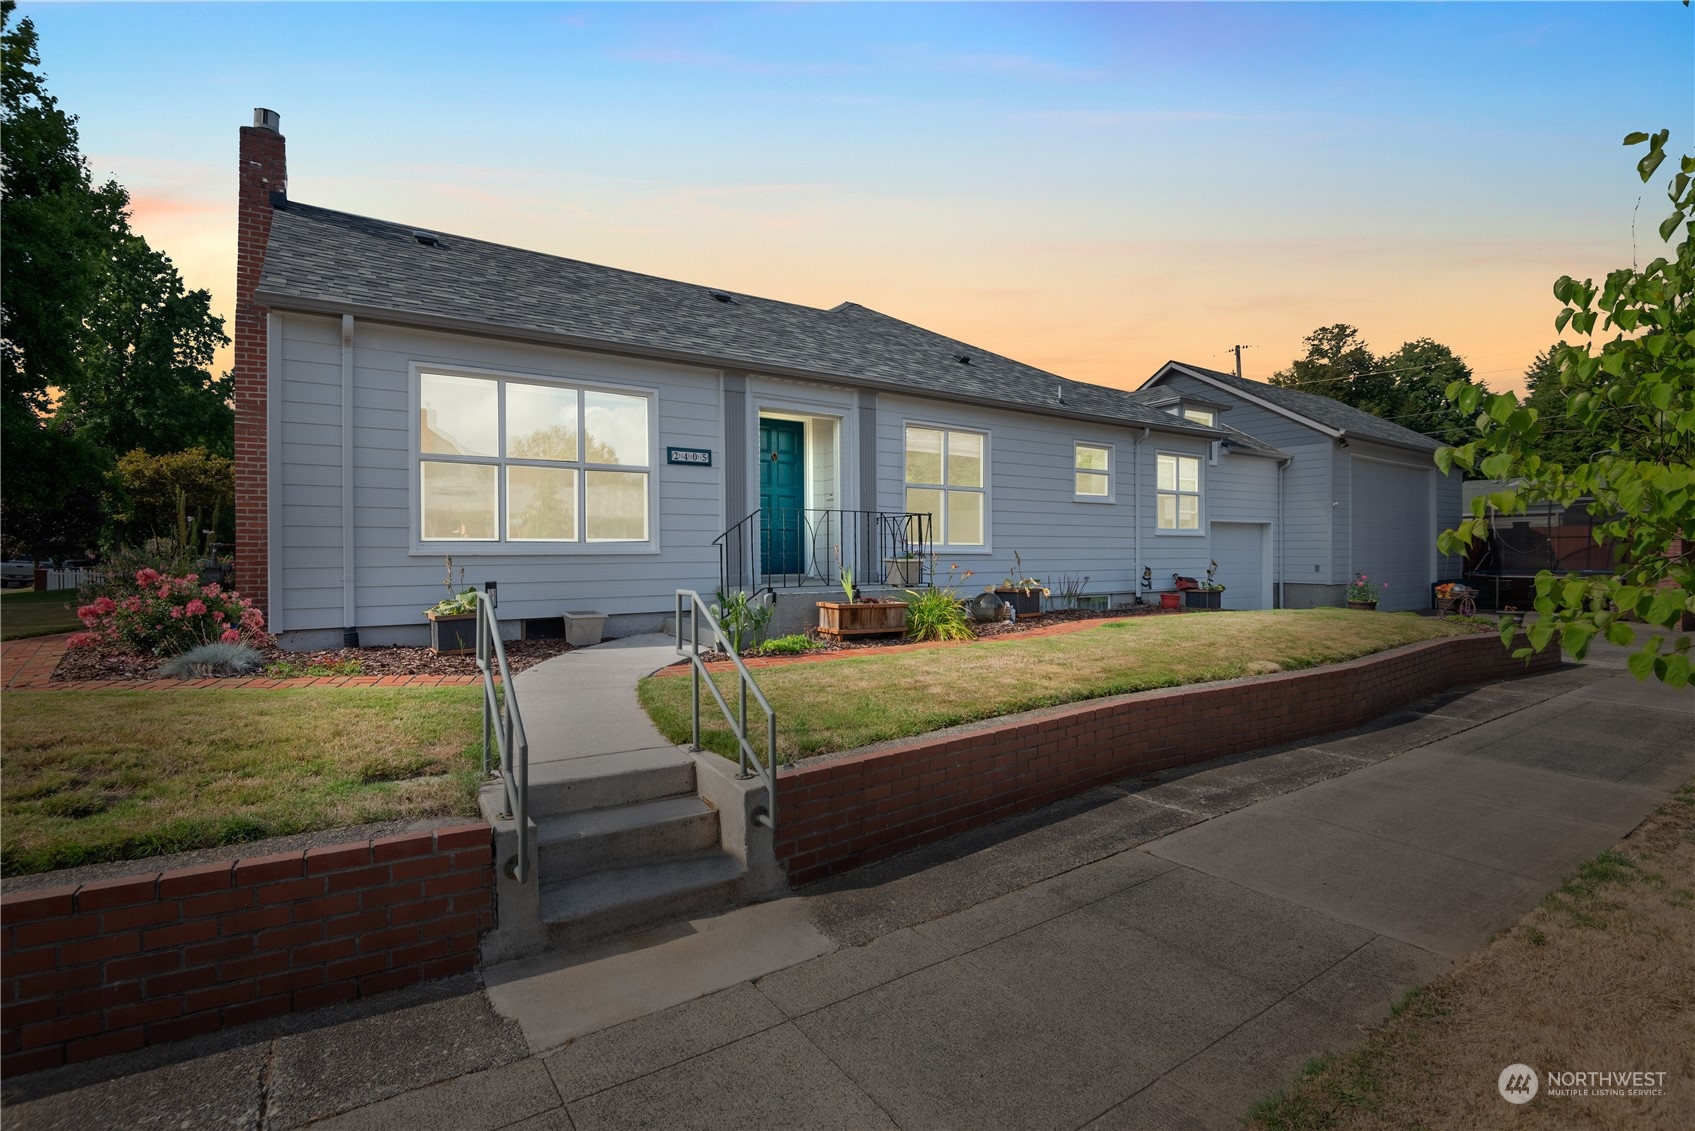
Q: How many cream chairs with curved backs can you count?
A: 0